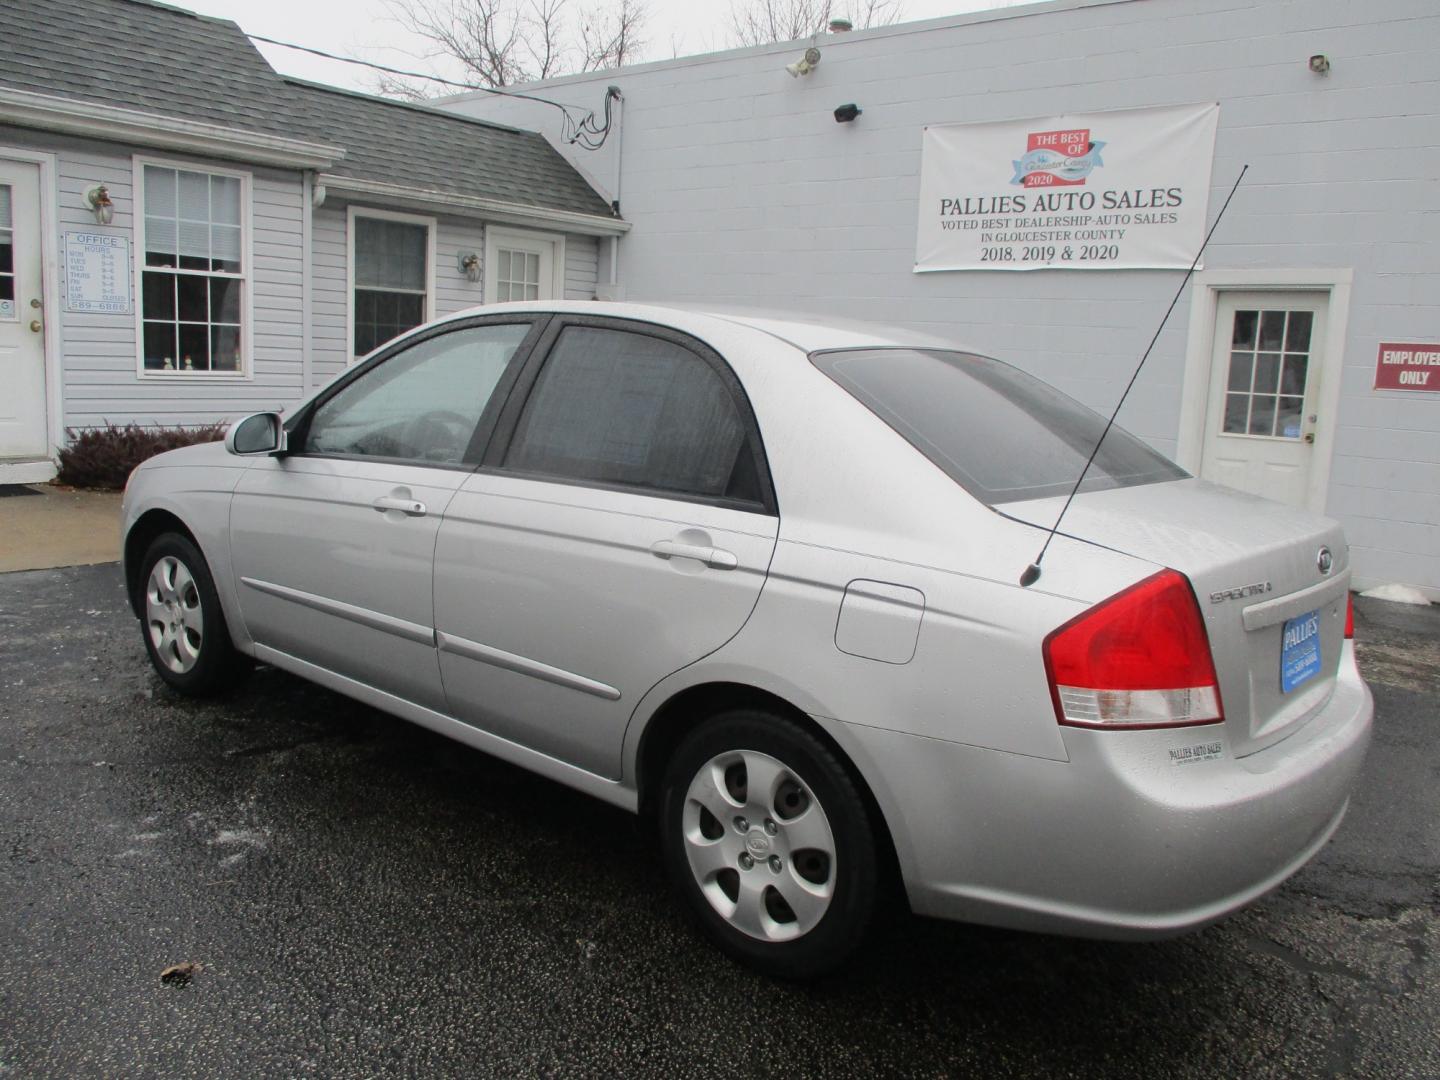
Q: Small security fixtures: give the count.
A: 3